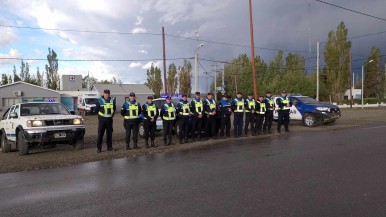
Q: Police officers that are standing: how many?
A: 13